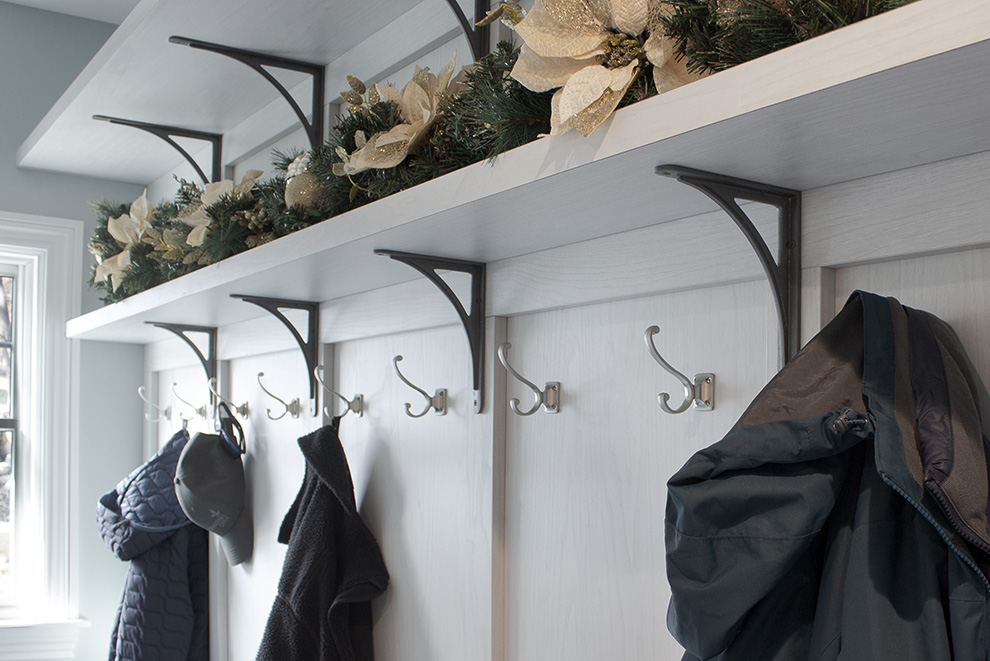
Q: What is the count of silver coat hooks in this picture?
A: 8